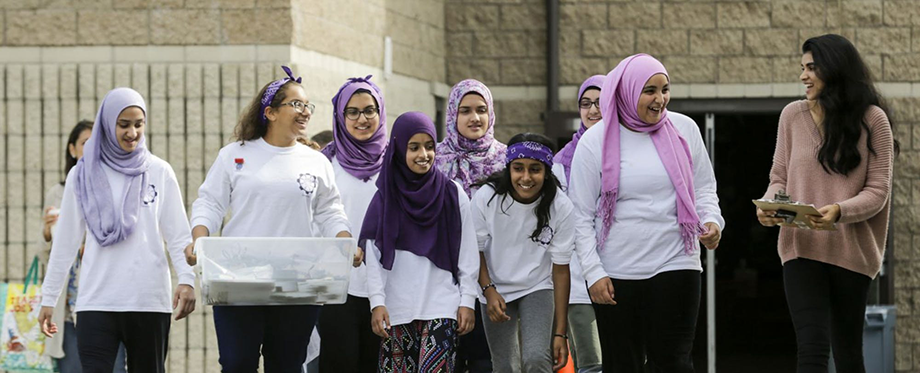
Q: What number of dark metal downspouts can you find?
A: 1